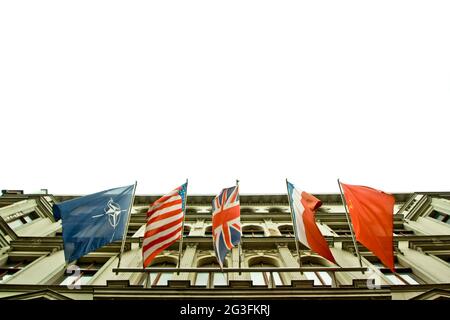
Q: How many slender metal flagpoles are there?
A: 5